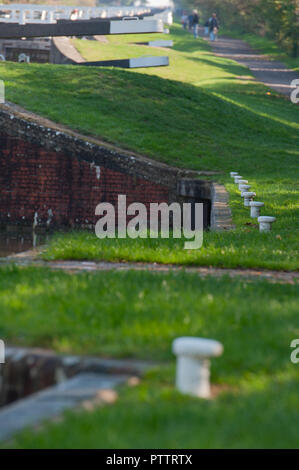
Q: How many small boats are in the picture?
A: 0